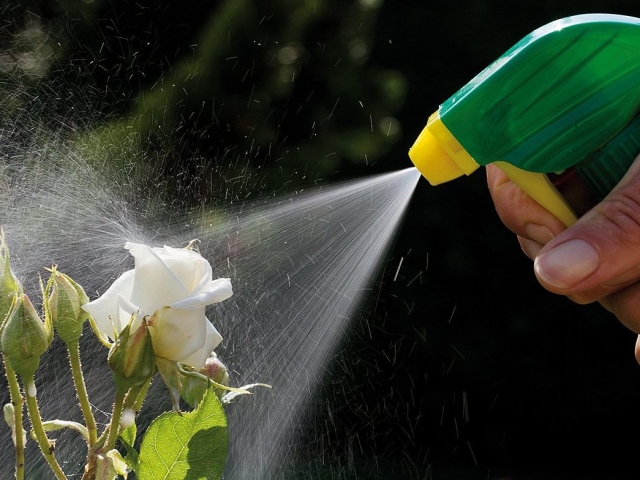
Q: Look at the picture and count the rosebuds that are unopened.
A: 5